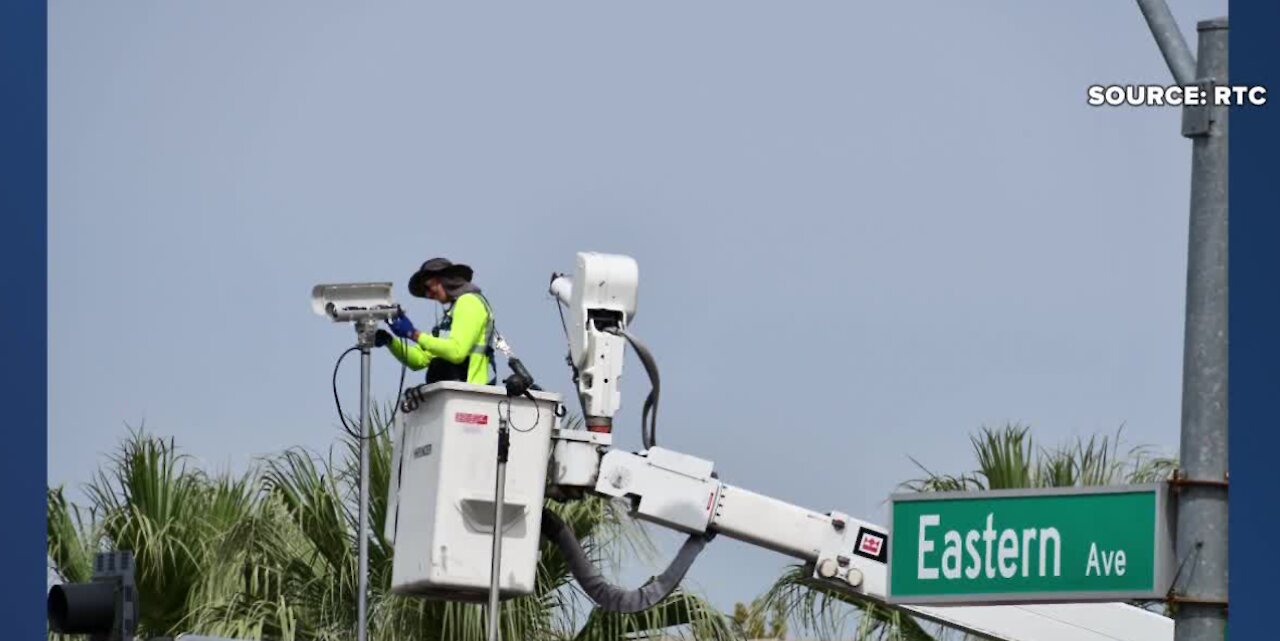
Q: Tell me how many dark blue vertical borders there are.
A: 2